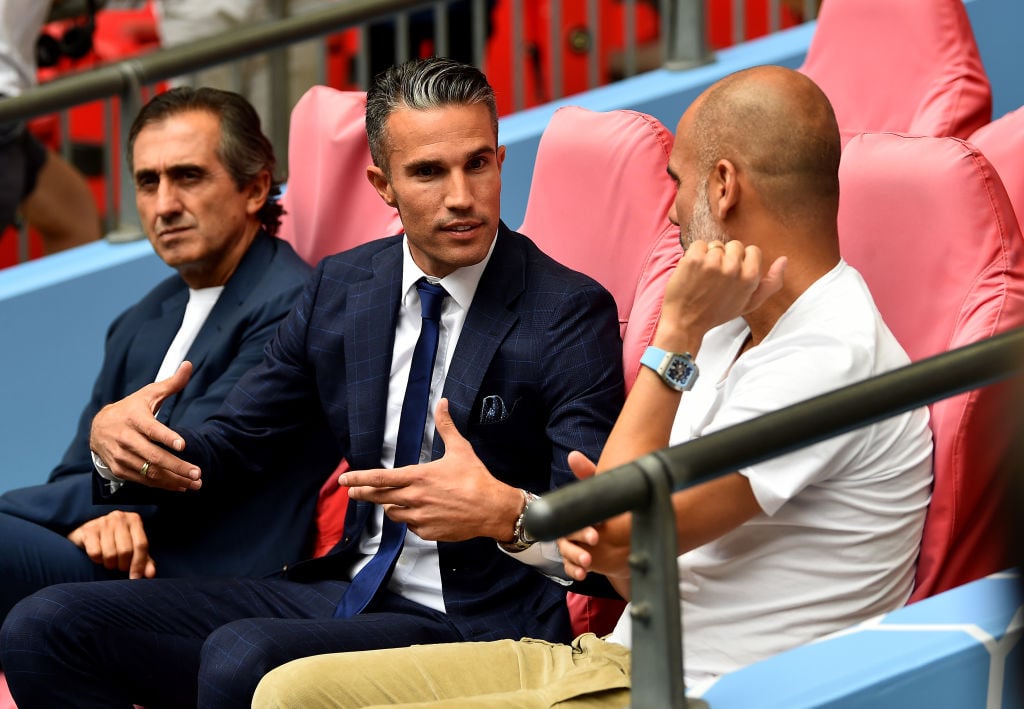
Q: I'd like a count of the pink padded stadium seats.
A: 5